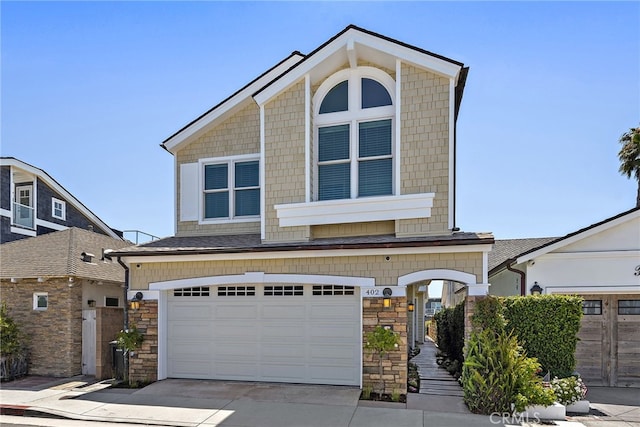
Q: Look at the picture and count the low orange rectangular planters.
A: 0